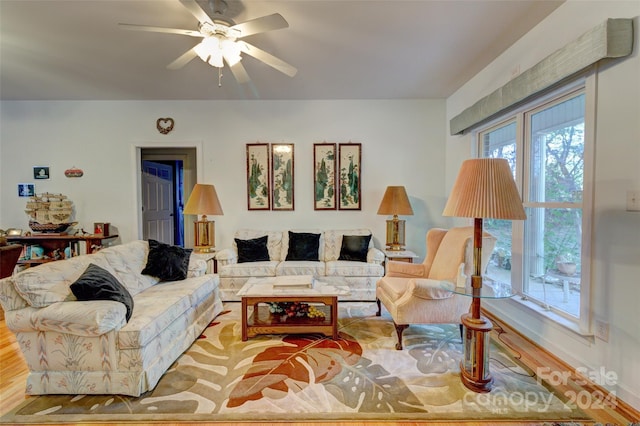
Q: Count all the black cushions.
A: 5